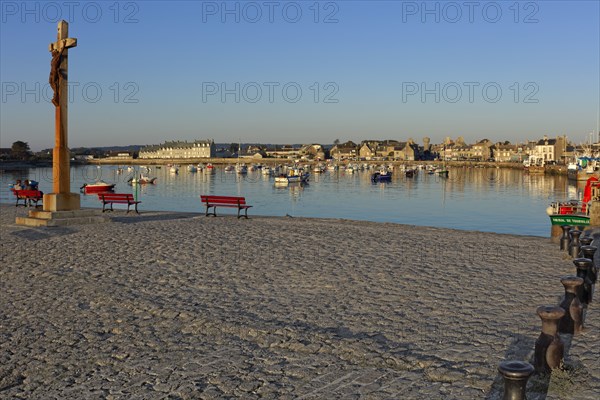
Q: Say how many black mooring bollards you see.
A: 8